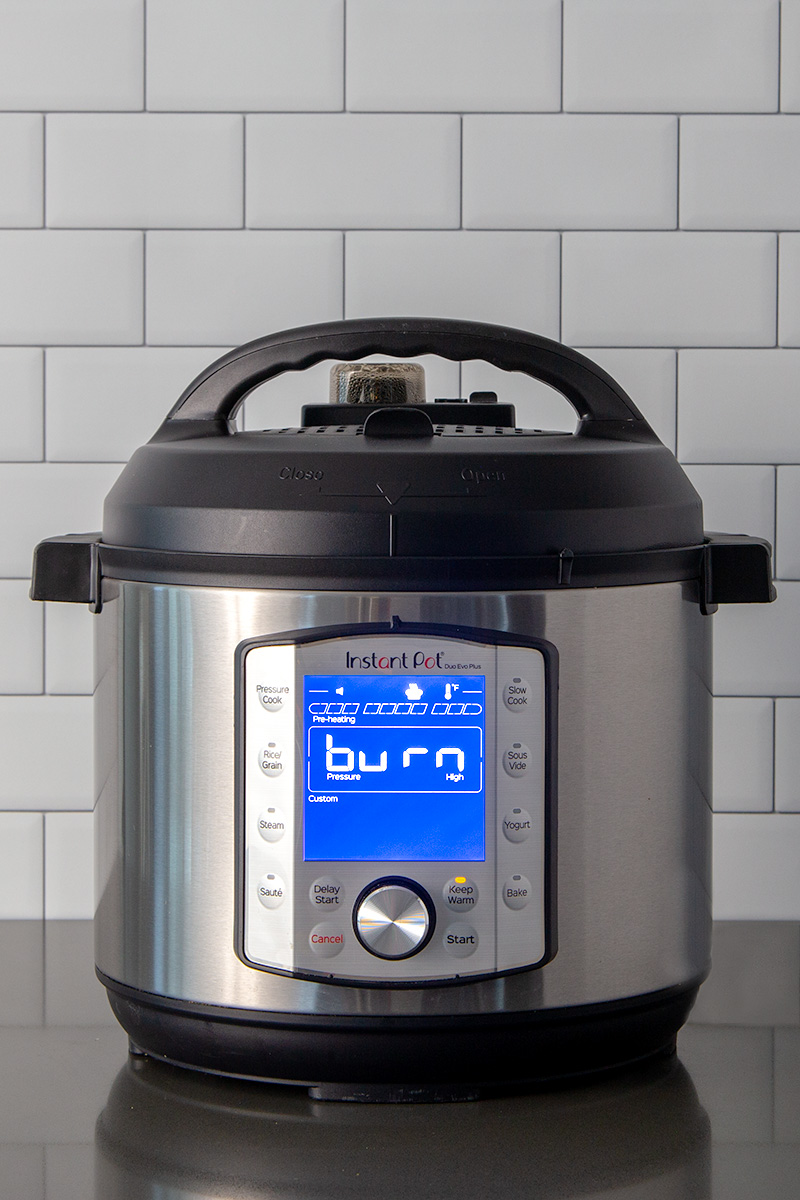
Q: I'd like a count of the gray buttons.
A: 12